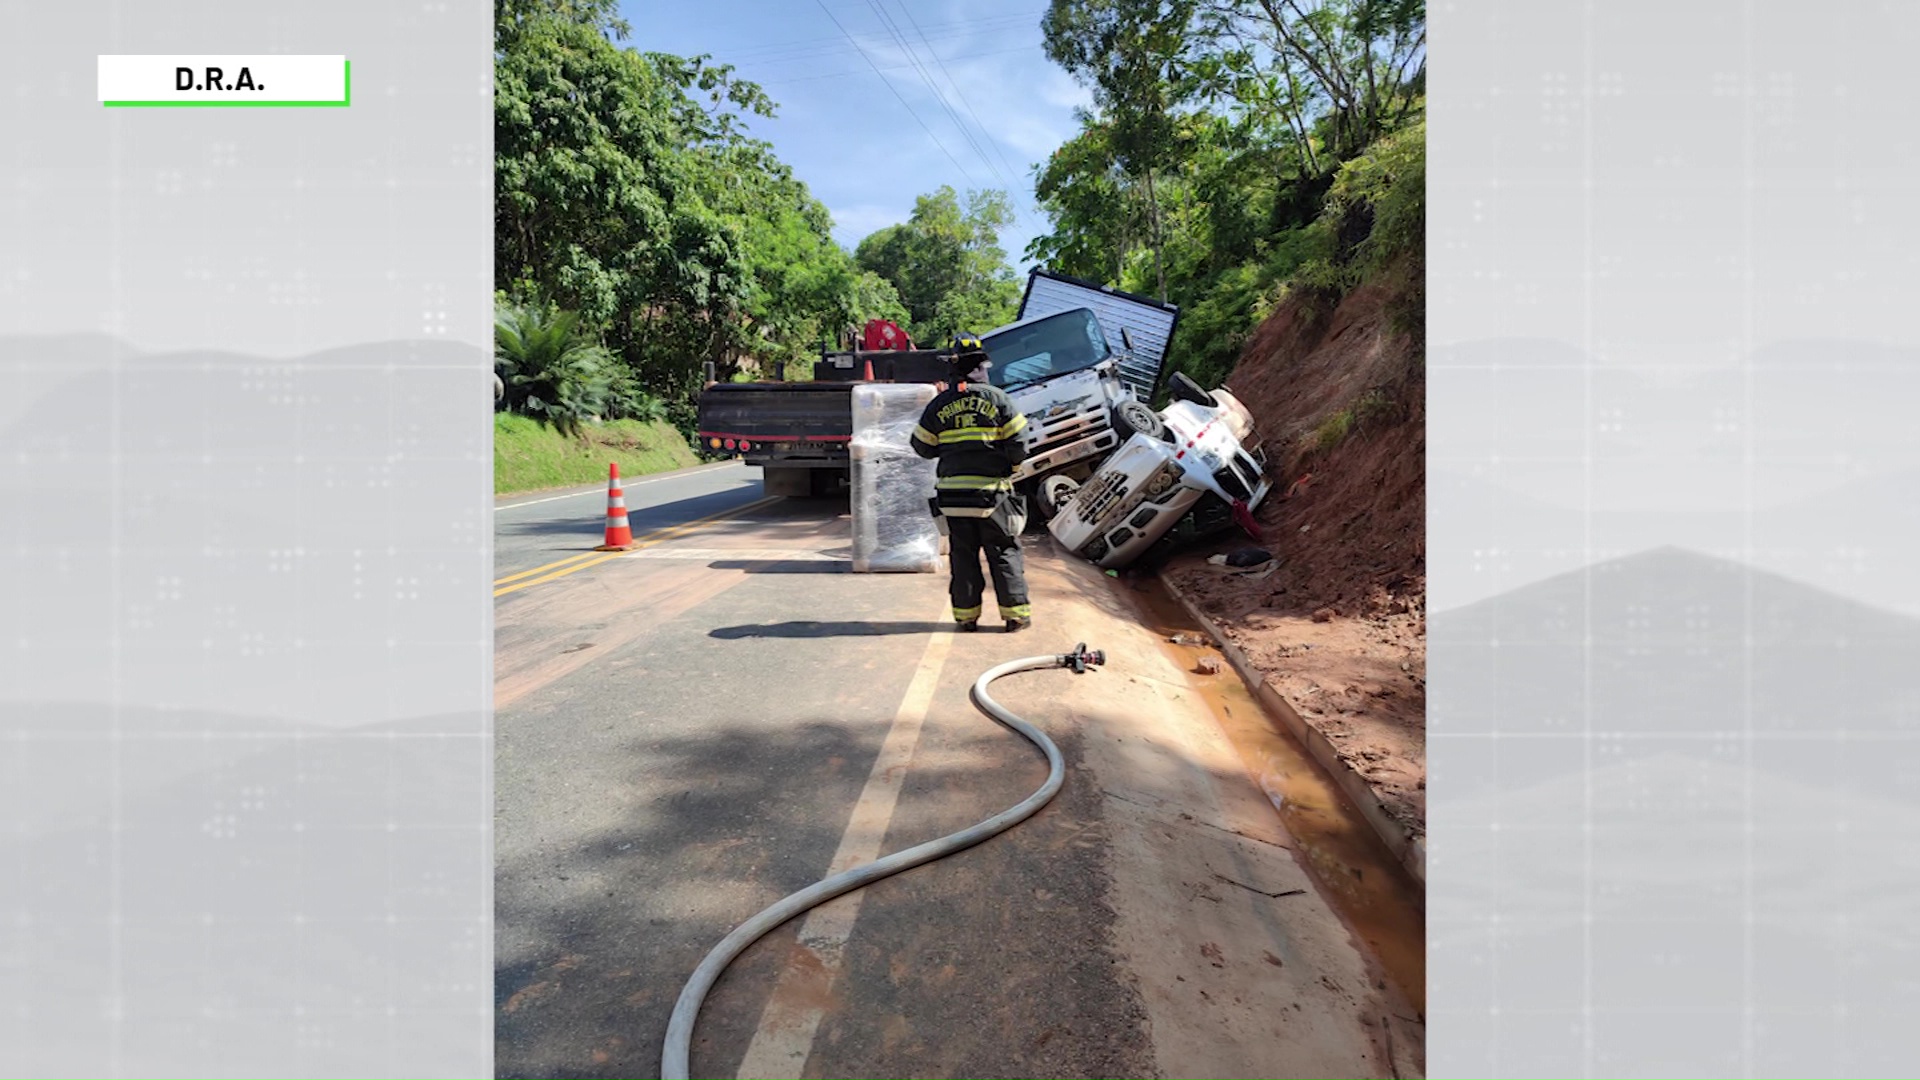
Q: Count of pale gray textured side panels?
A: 2